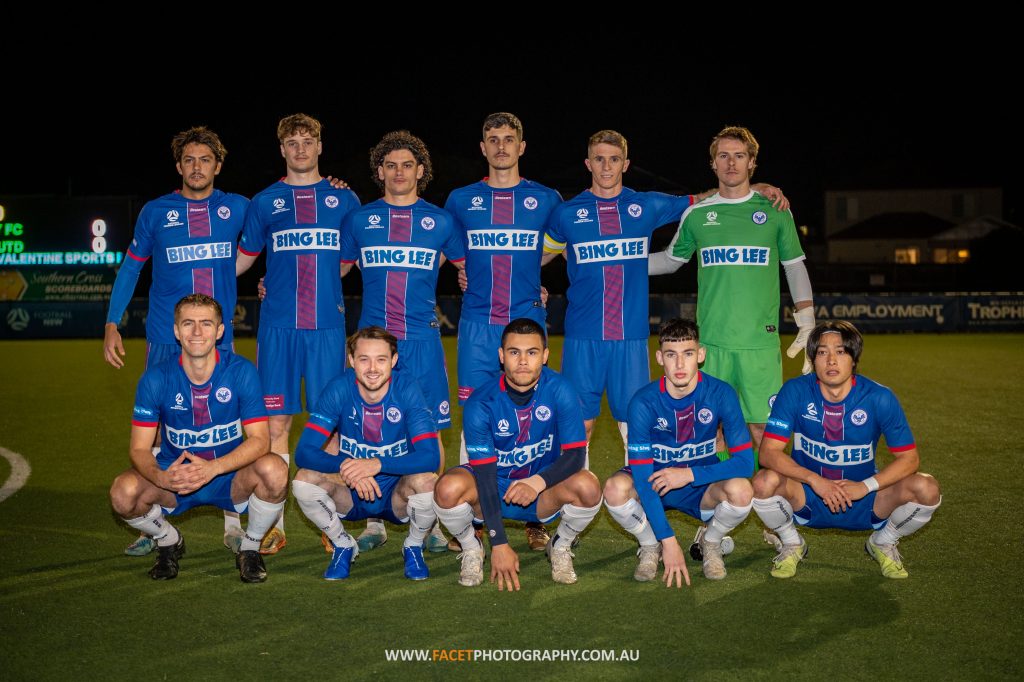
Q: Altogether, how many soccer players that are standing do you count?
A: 6